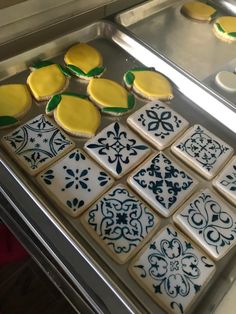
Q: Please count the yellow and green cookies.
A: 8